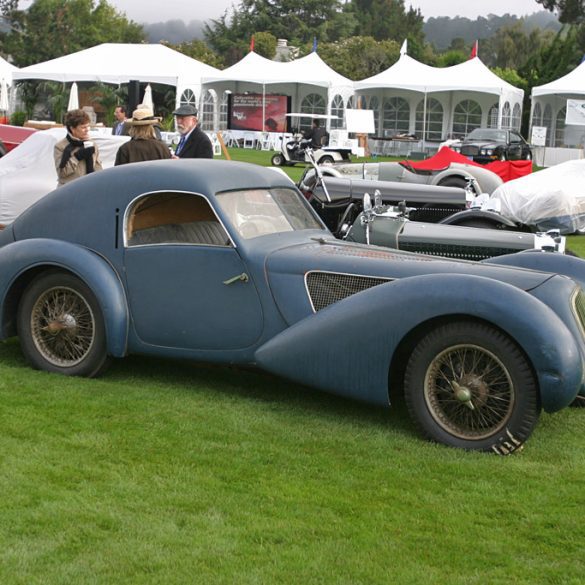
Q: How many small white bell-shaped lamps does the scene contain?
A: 0